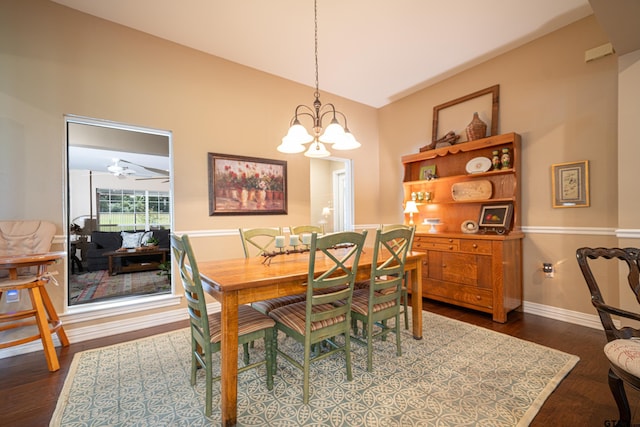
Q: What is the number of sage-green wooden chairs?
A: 6